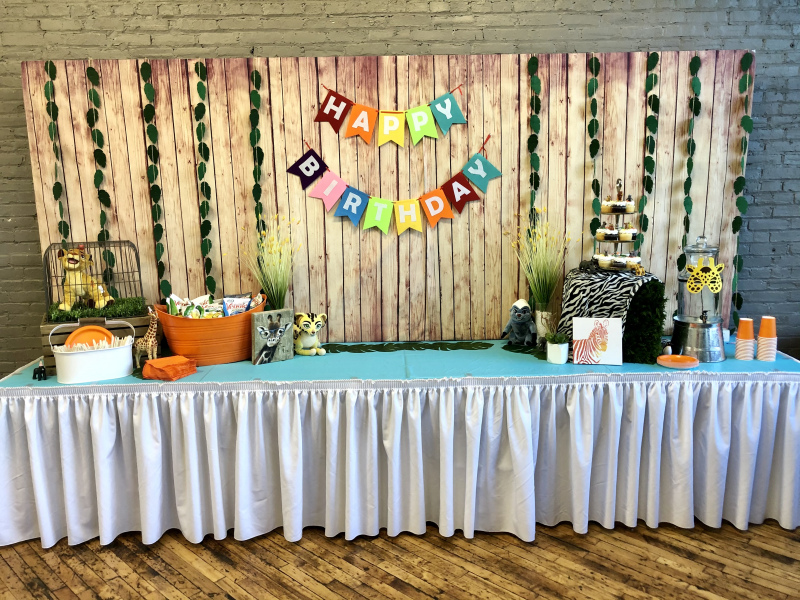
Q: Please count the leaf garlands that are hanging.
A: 10